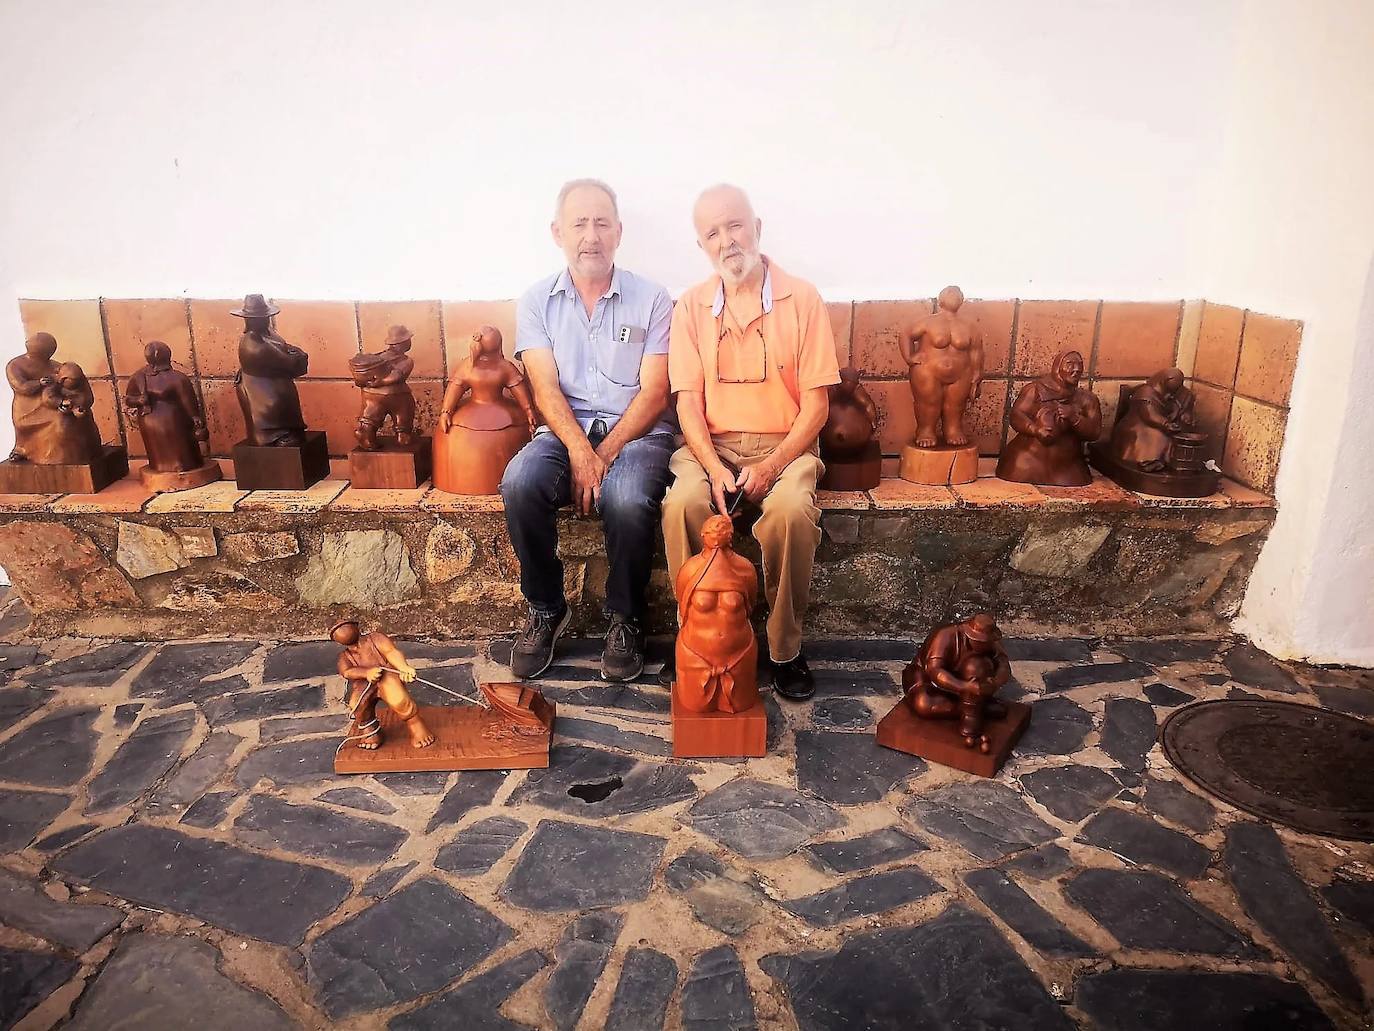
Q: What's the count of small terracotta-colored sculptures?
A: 12